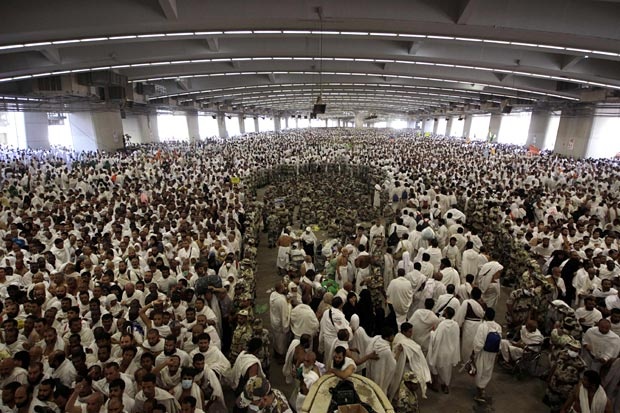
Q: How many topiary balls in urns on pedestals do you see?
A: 0